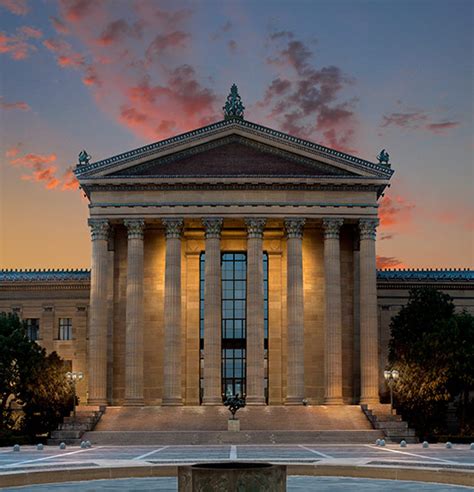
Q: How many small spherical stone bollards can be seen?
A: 11